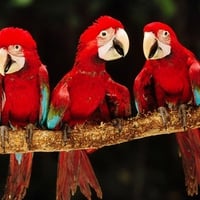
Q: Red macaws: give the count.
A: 3